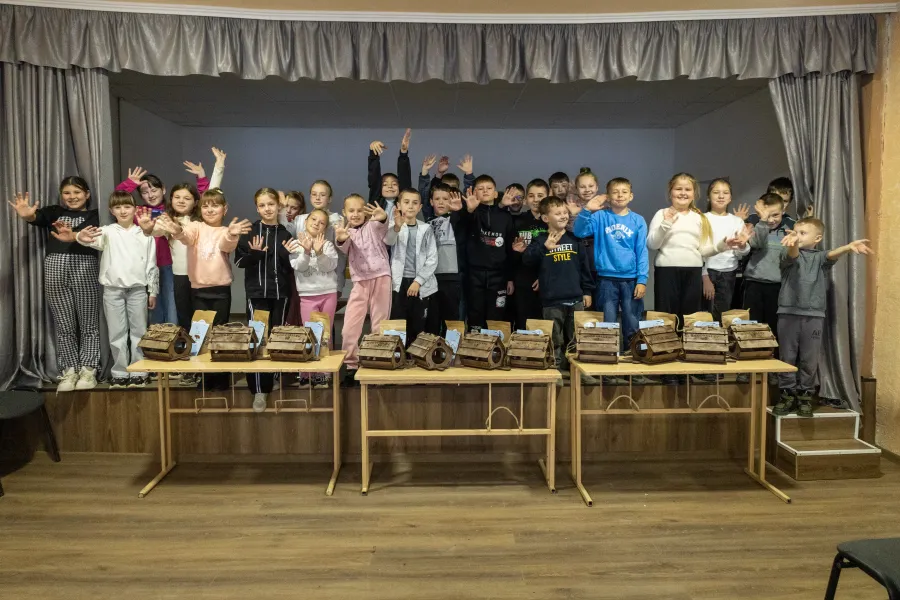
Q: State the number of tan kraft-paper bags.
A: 11